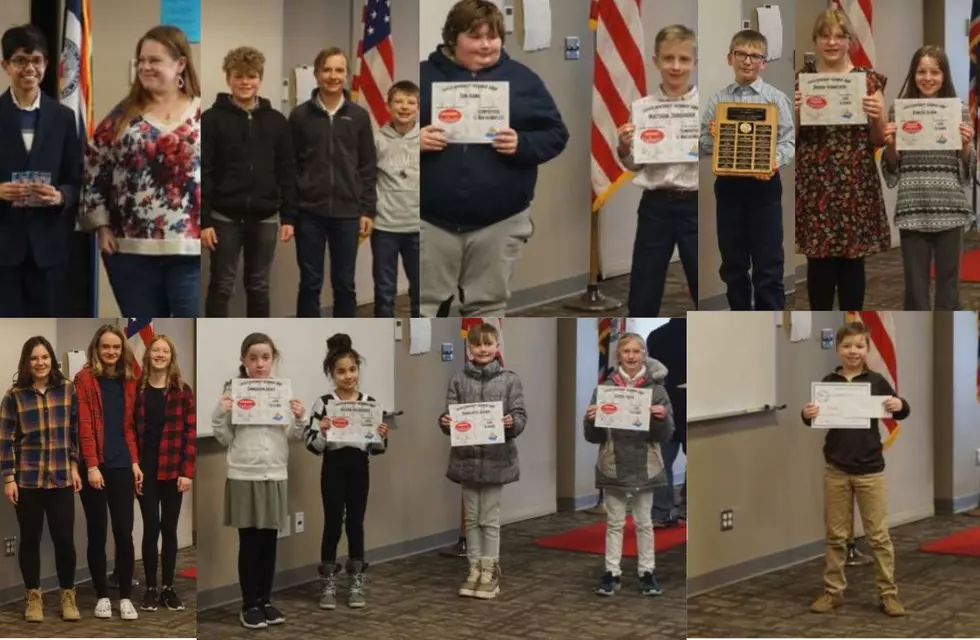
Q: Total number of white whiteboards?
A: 2